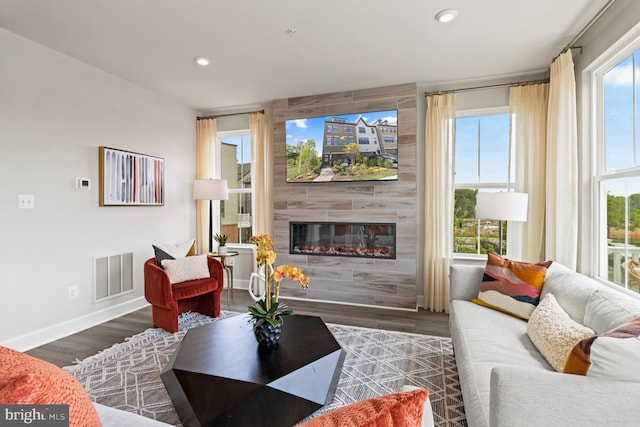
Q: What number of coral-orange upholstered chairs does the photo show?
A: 1